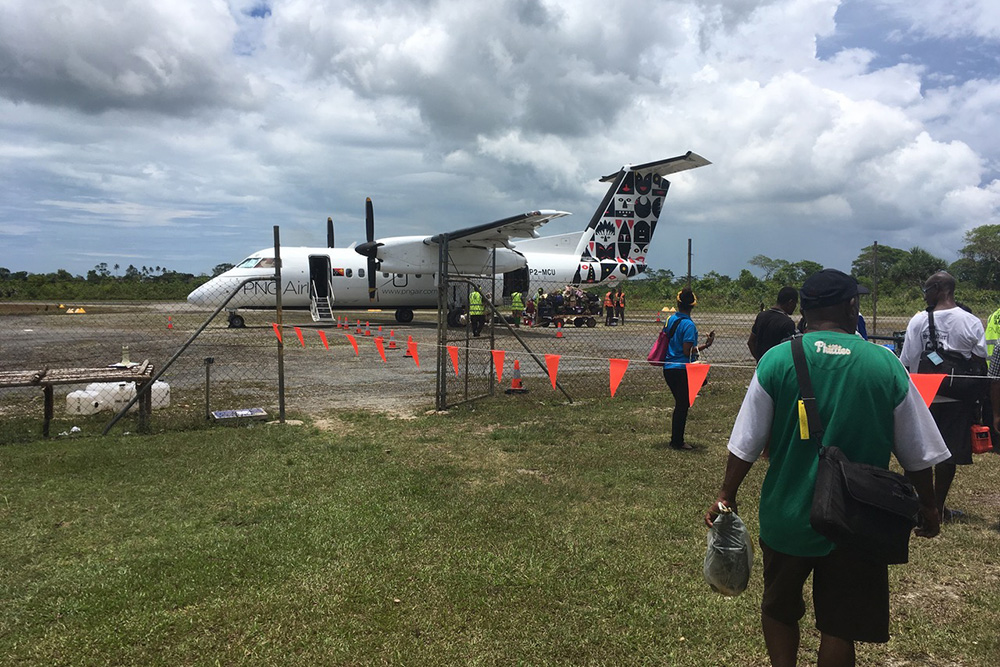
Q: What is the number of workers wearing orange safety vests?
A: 2